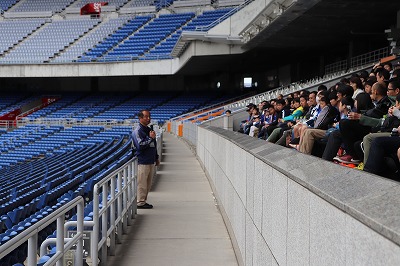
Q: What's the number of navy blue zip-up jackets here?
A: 1